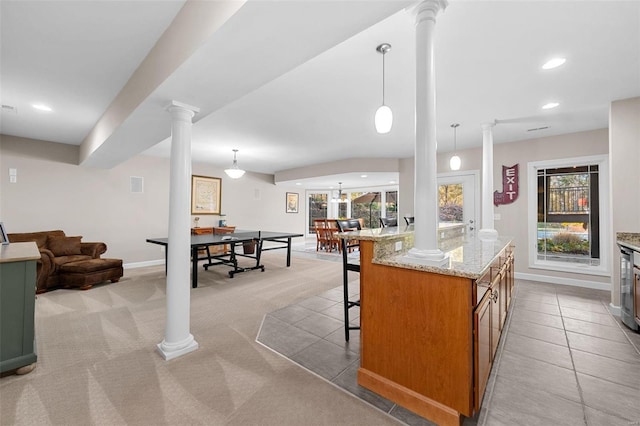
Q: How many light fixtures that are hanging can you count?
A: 4